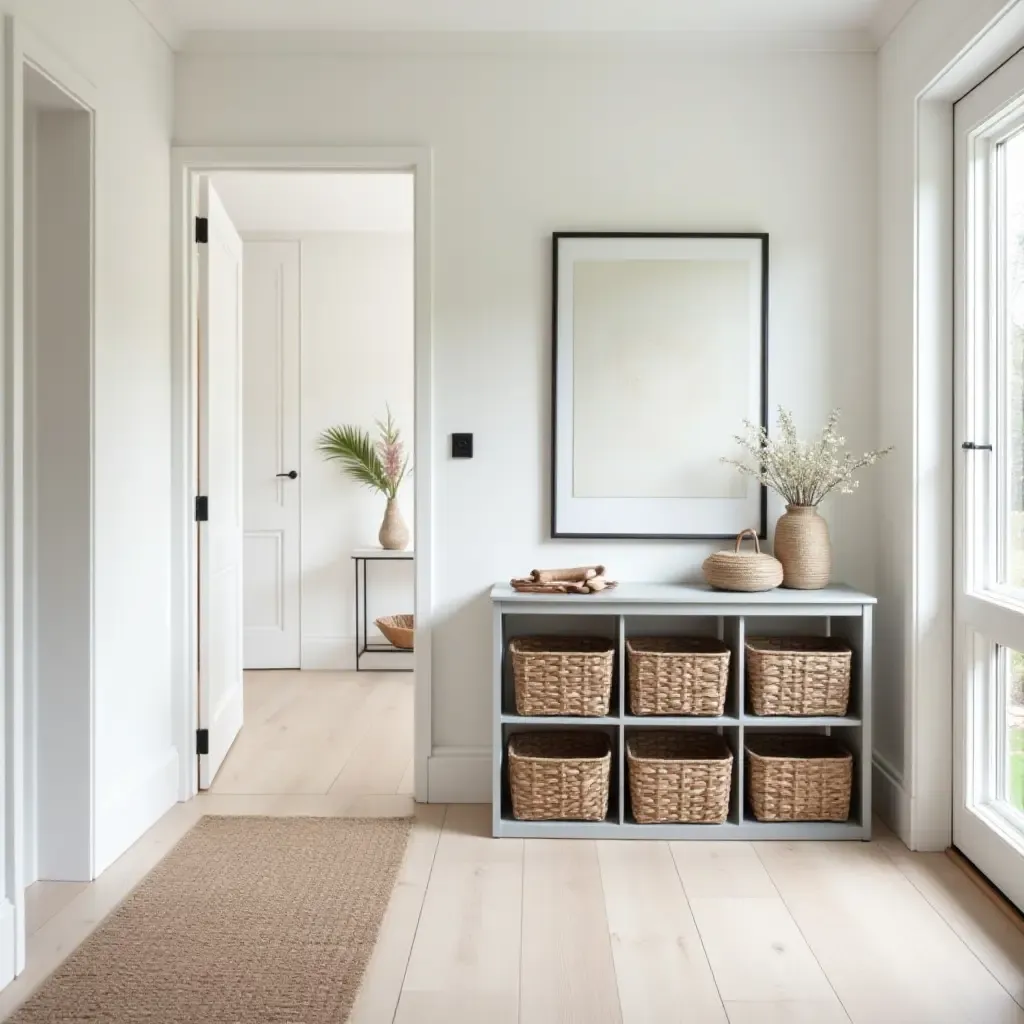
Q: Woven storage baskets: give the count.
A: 6